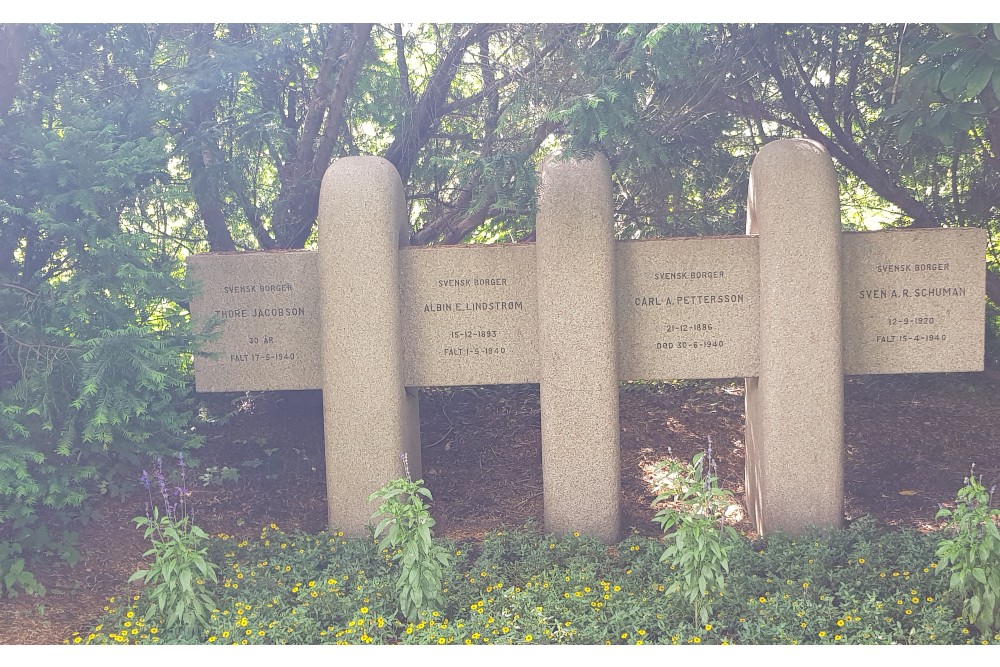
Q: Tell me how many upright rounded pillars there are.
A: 3